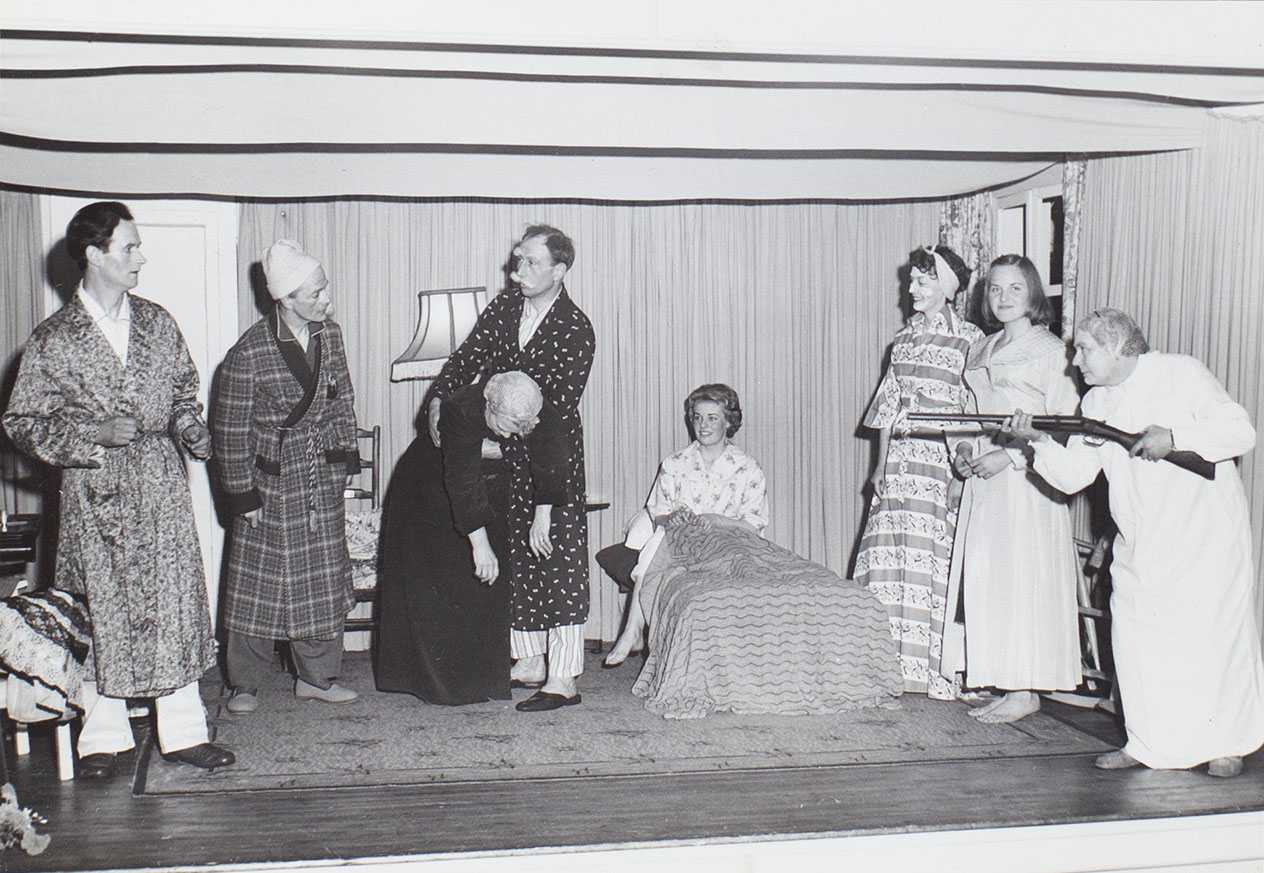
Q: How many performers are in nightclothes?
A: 8